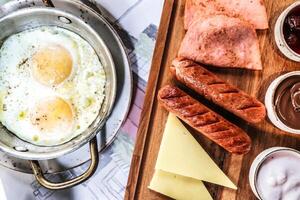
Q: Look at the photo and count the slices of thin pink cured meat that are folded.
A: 2